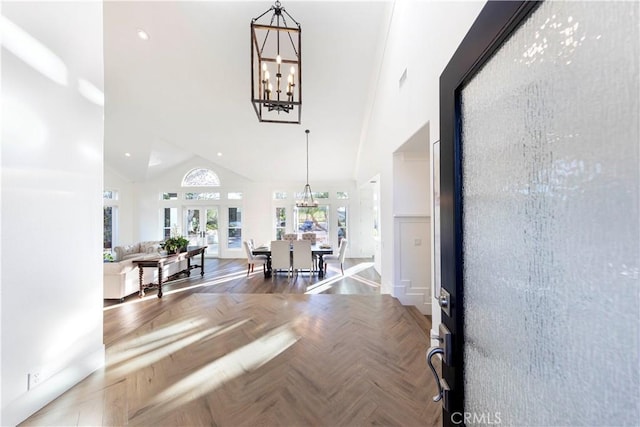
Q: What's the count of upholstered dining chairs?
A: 6